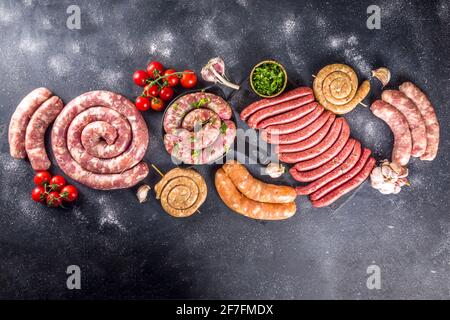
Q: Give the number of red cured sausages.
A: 12